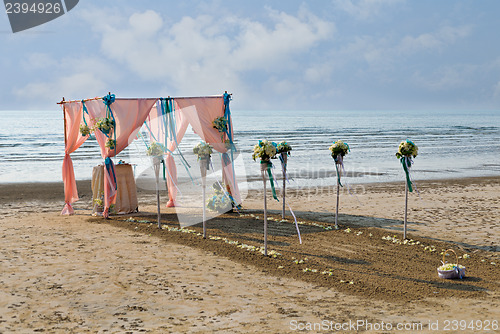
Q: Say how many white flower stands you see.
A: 6